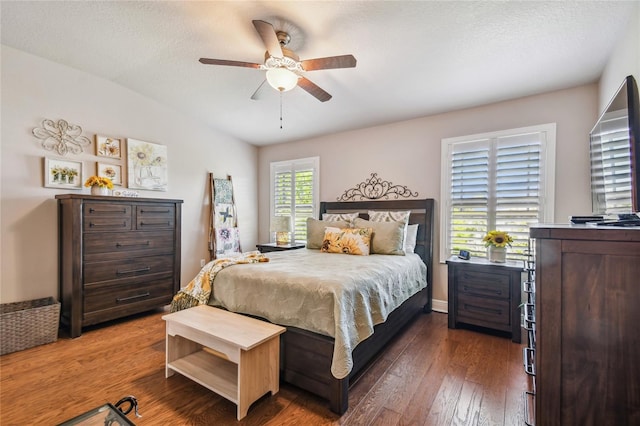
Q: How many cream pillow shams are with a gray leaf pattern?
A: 2